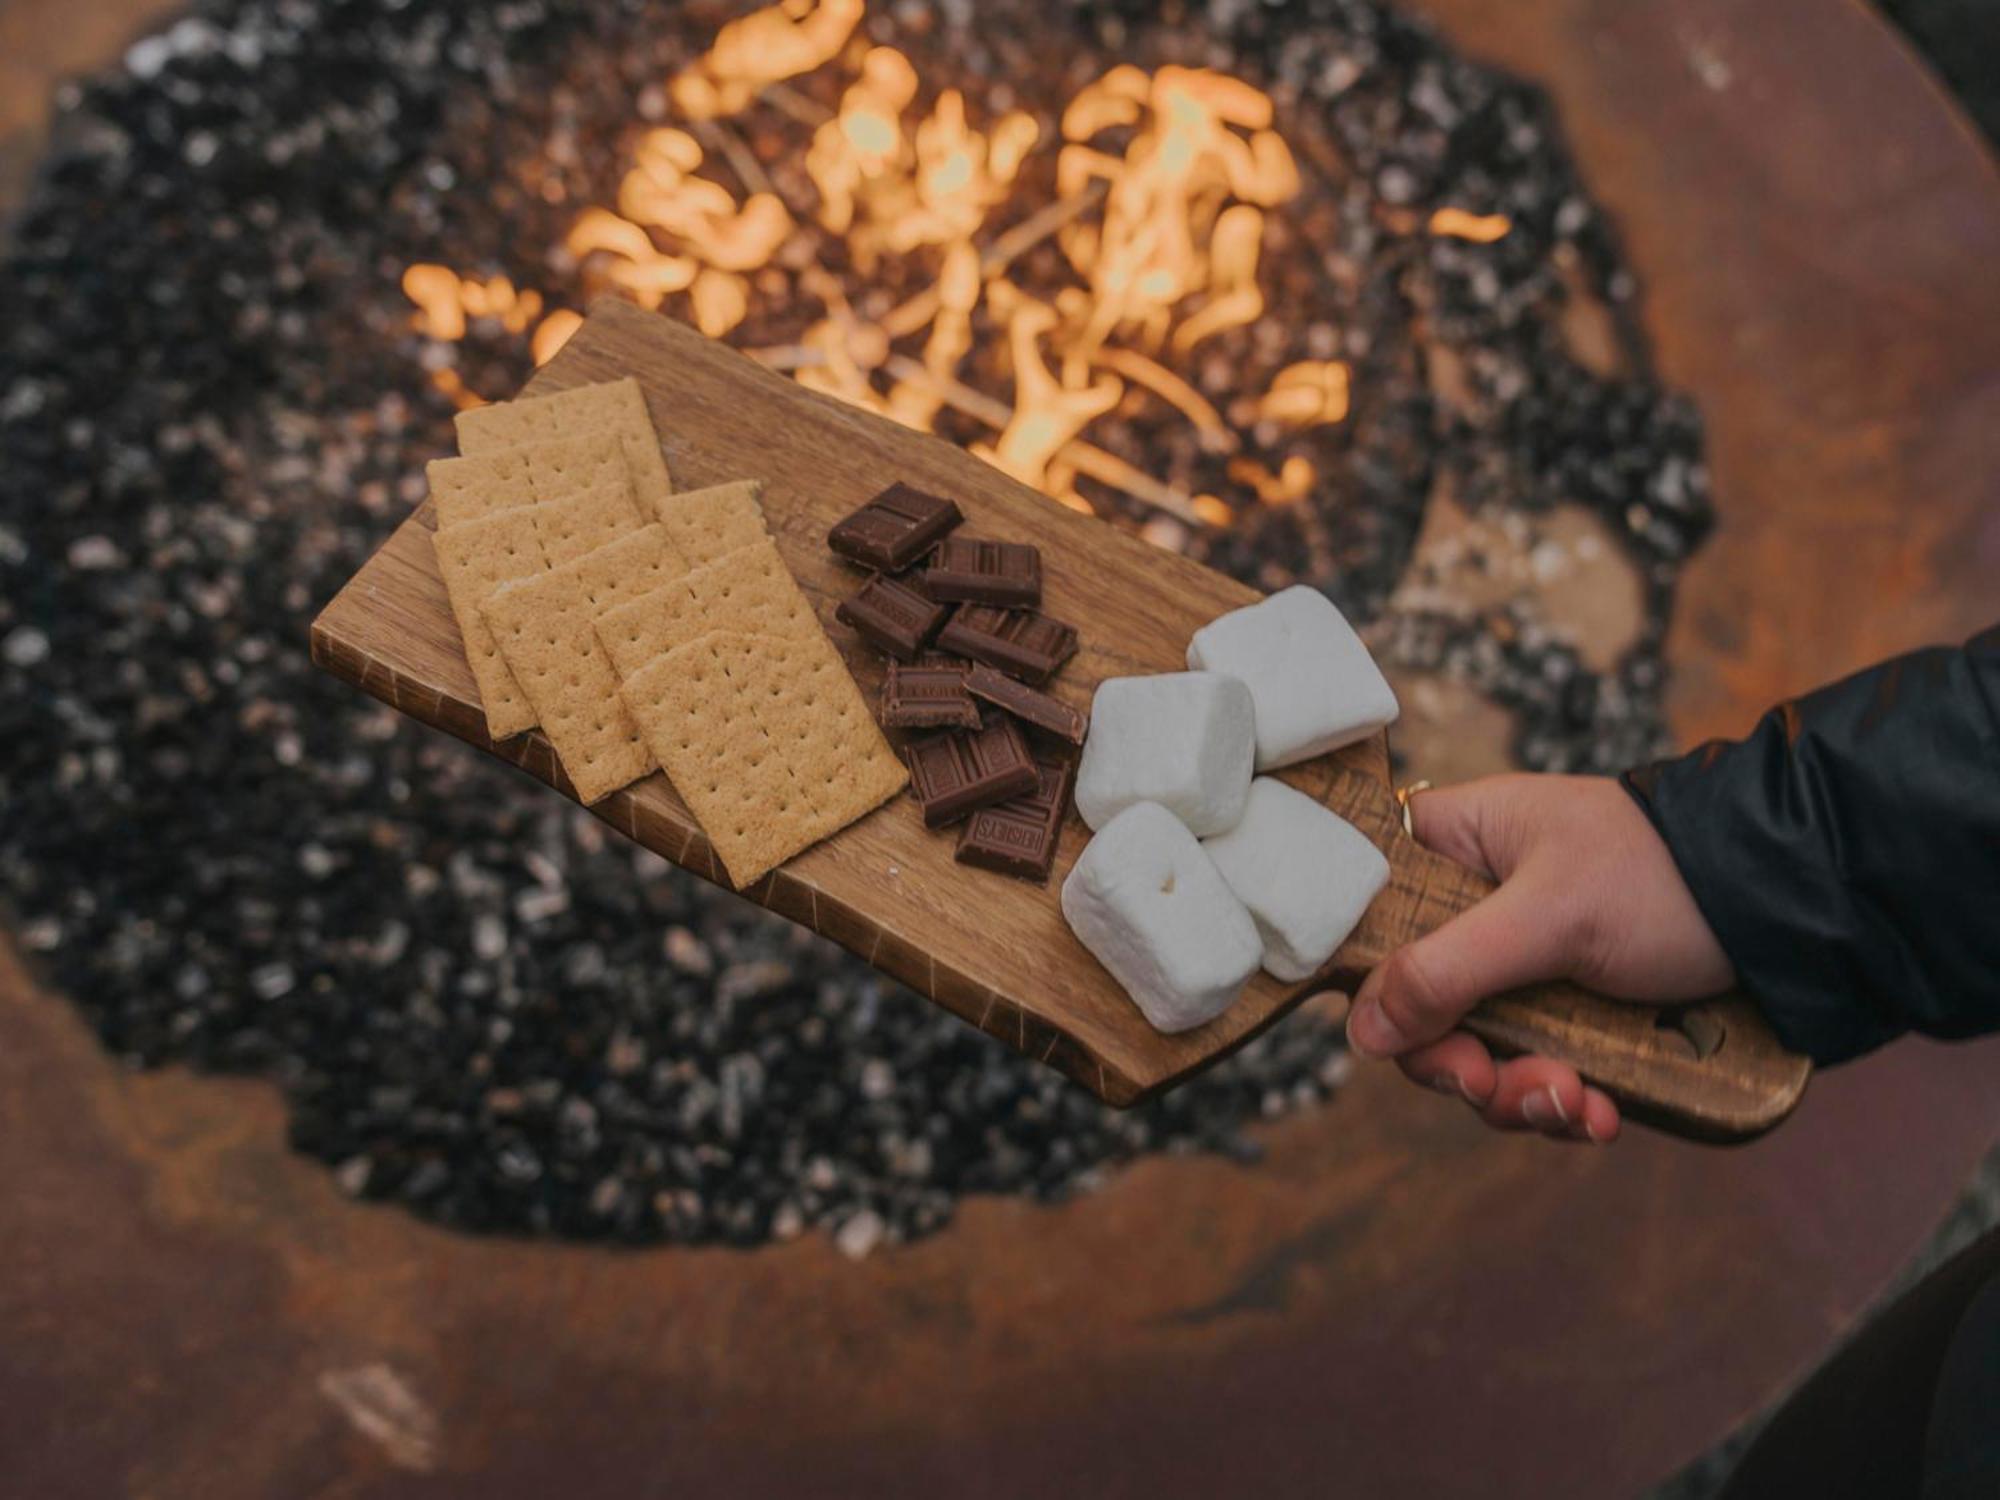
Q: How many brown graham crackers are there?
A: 7